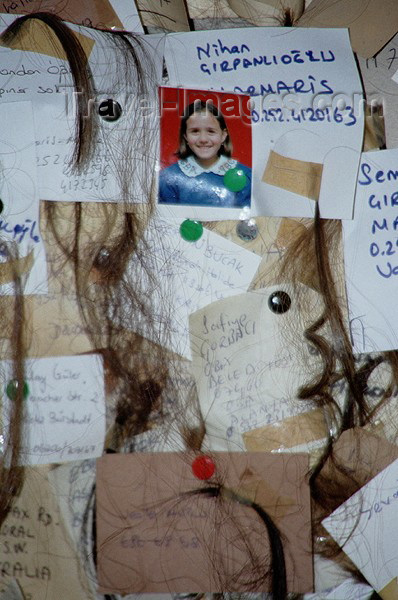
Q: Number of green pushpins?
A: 3